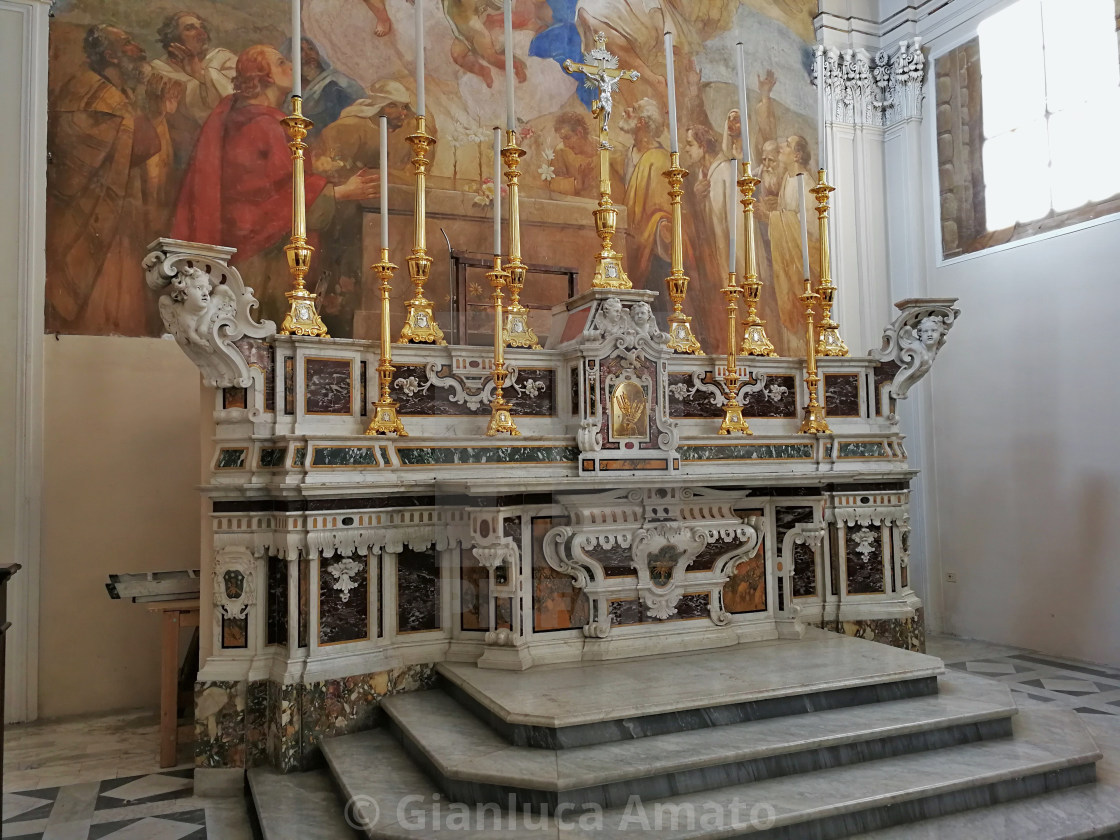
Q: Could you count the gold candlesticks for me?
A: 10